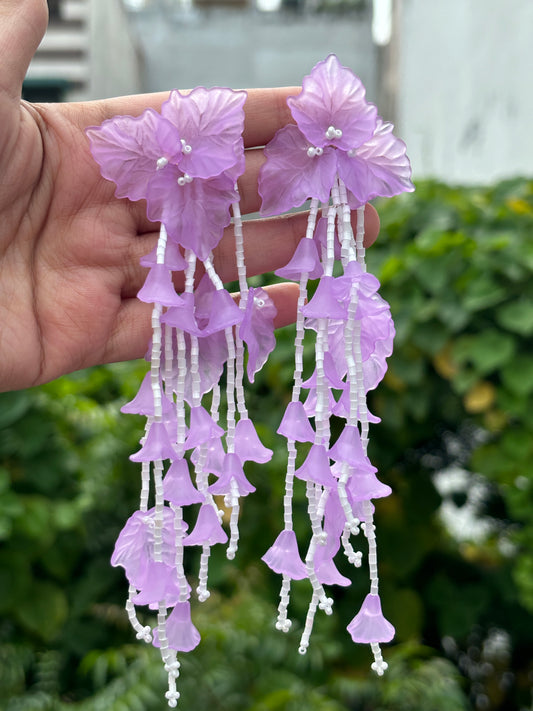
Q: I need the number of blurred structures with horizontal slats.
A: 1